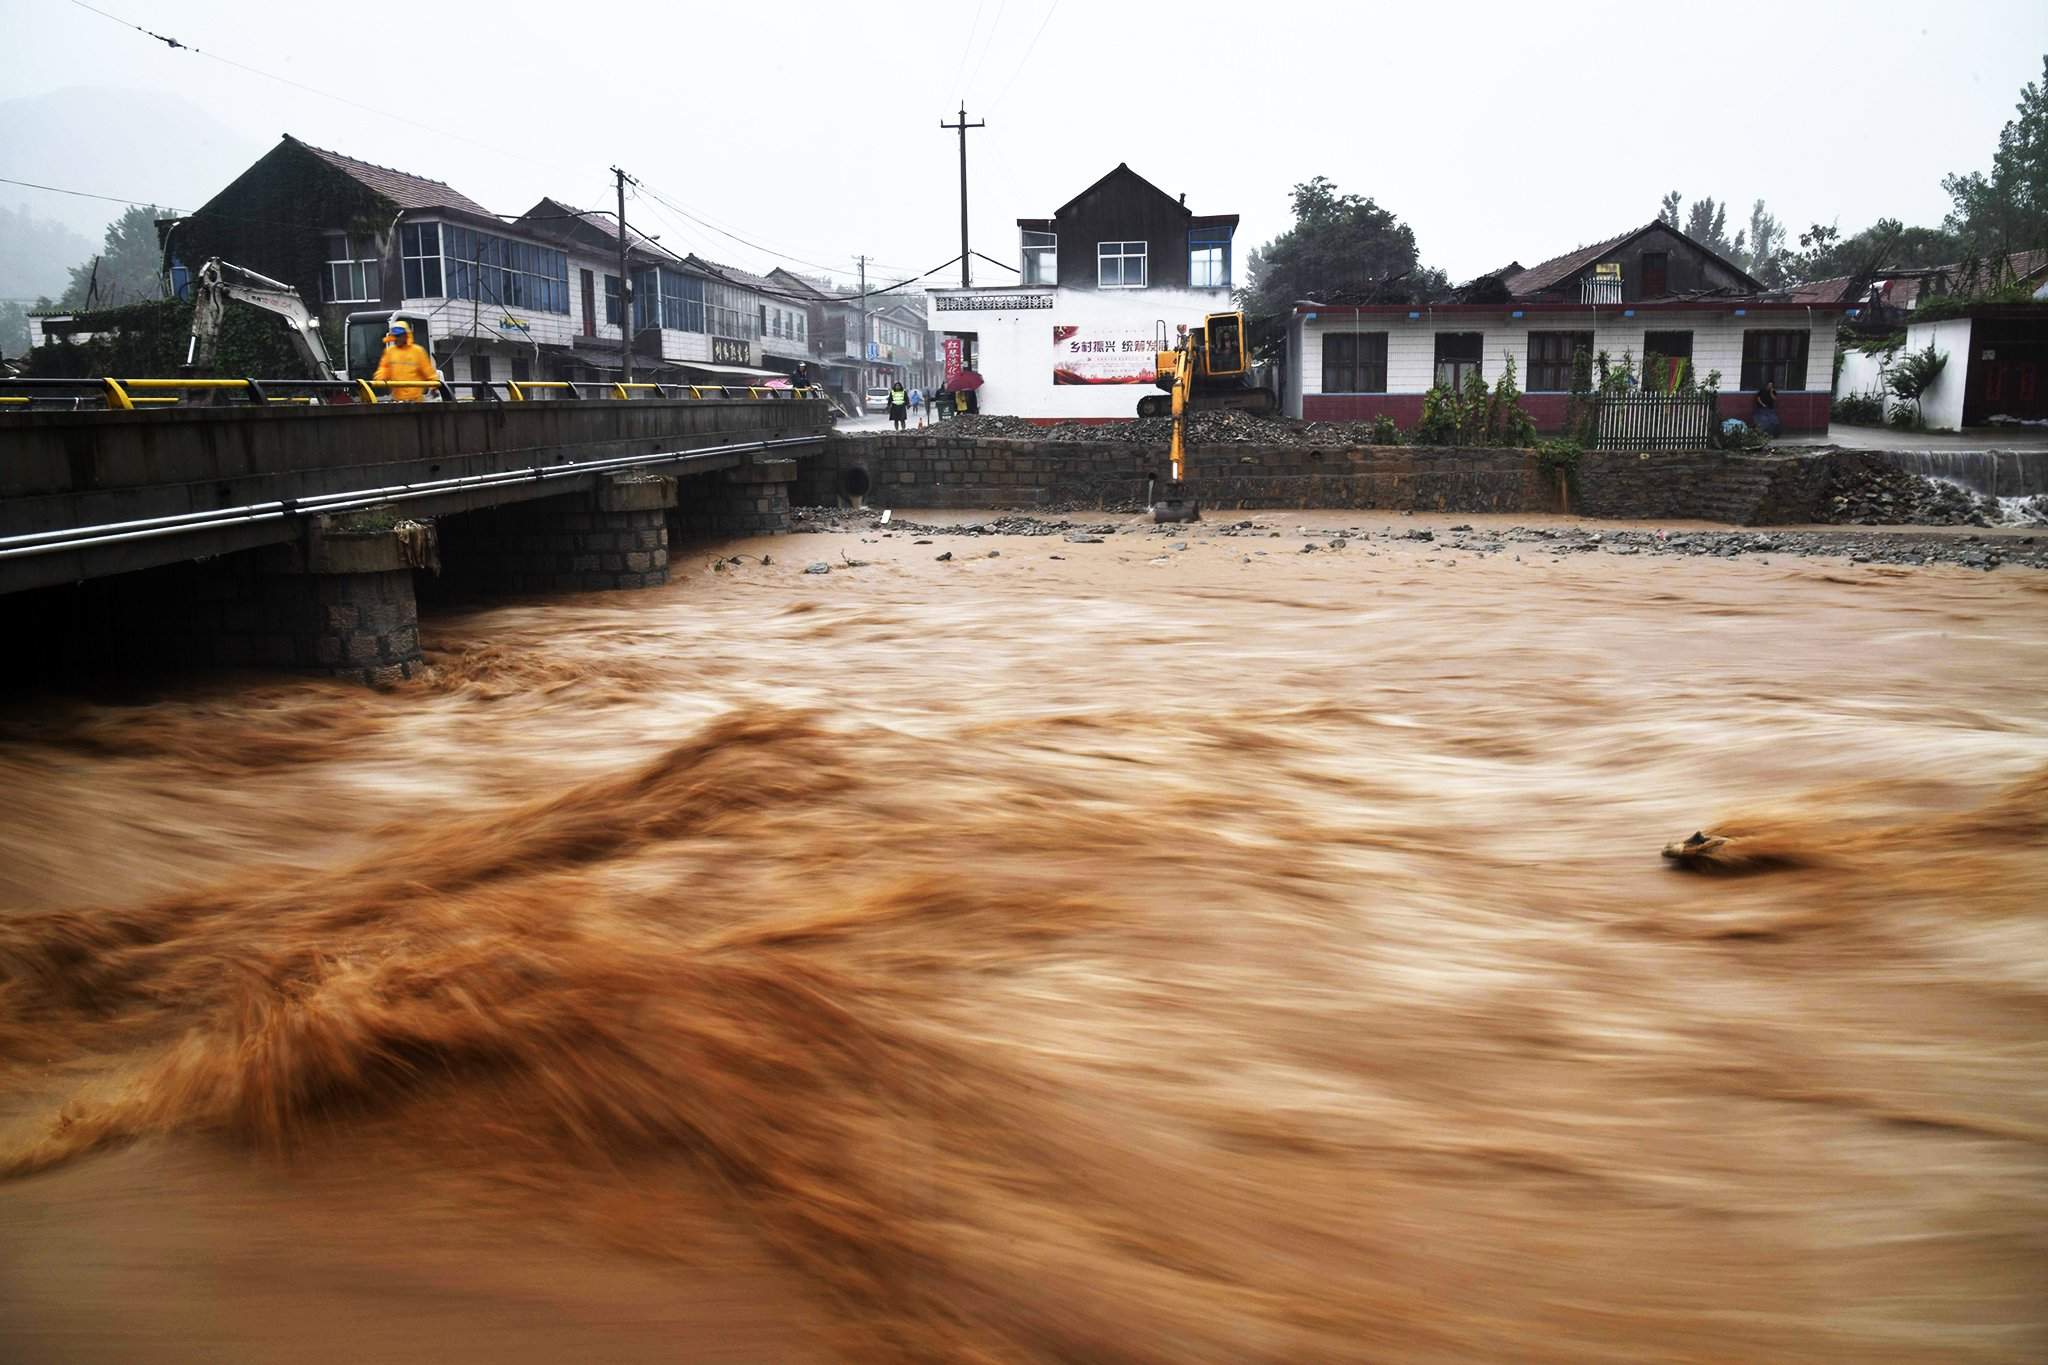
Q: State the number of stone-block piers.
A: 3